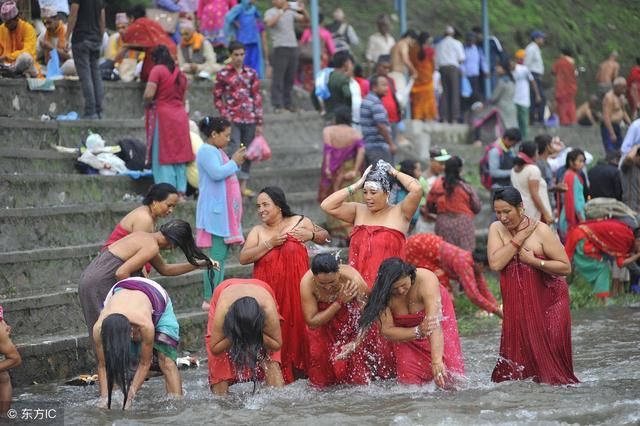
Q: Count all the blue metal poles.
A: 3